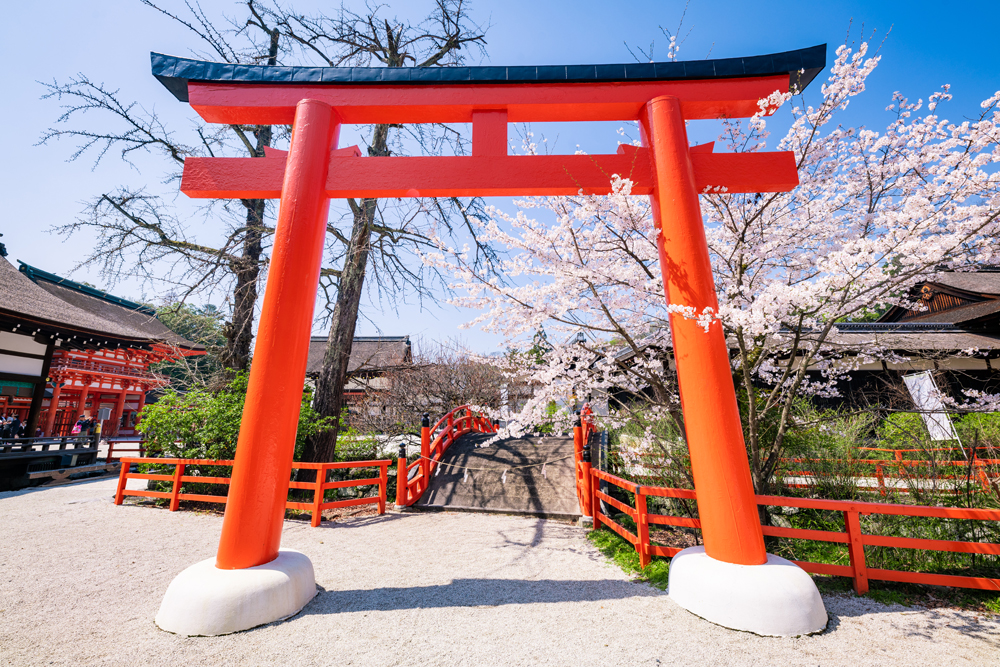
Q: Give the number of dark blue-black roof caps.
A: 1